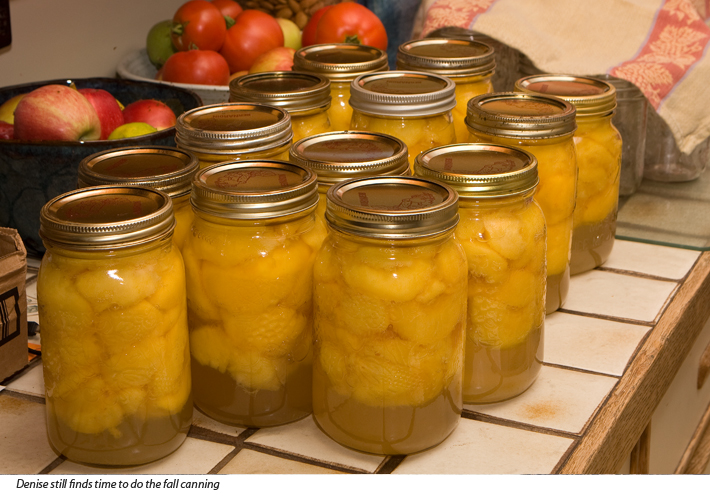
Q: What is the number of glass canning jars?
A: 13